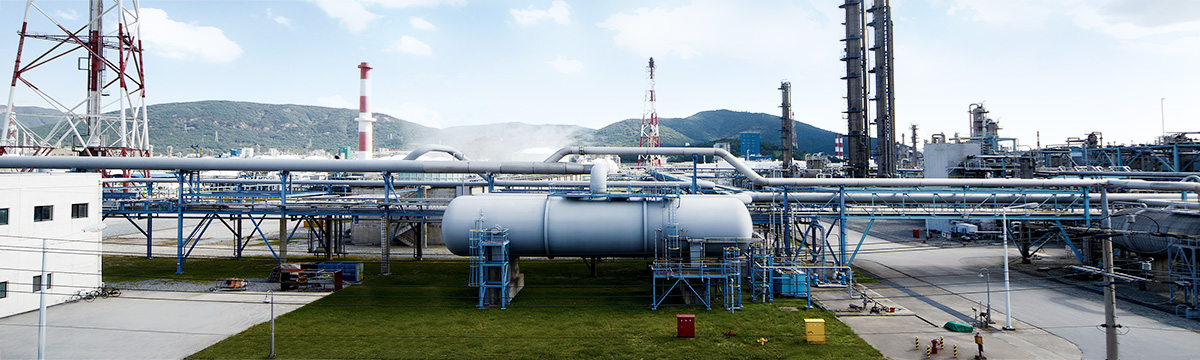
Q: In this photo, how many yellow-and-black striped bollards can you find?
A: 4